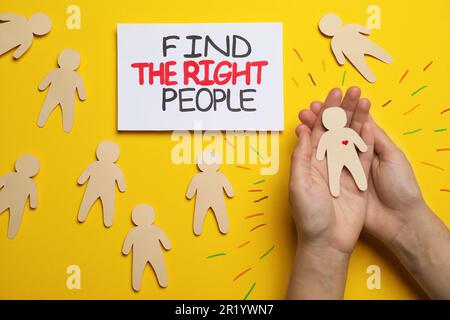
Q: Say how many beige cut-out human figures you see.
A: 8